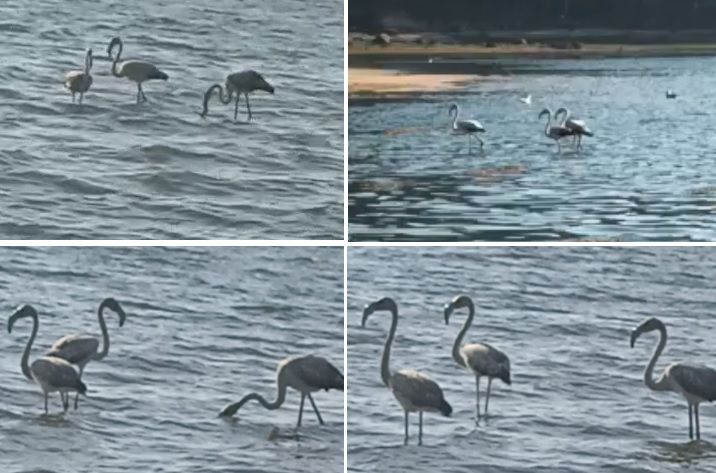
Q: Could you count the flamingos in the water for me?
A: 12